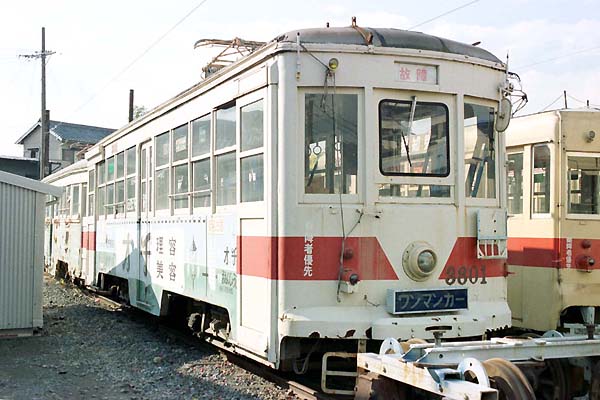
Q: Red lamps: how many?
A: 4